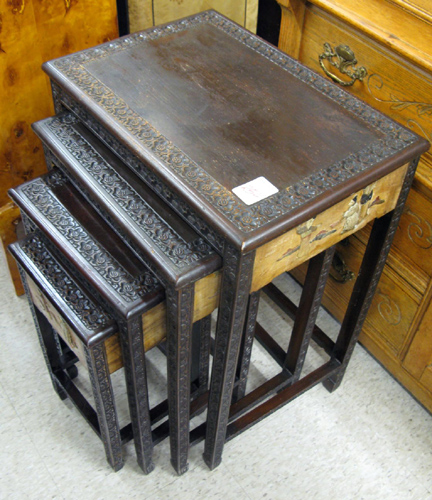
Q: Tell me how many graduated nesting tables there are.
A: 4